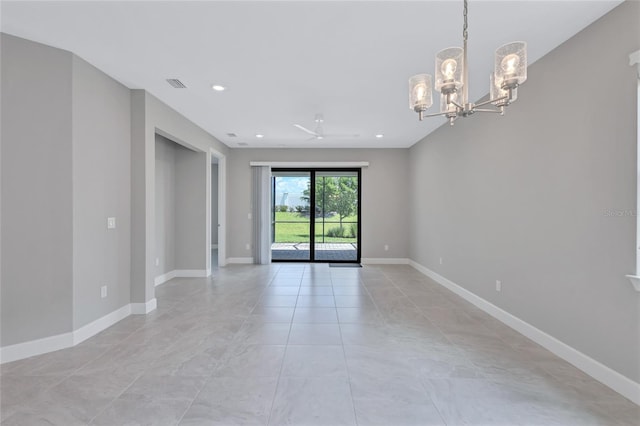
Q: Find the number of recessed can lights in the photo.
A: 3